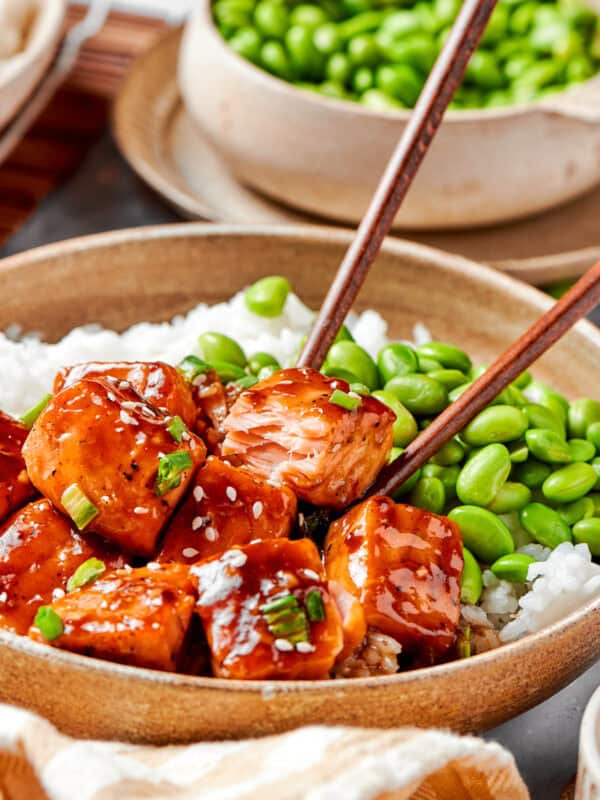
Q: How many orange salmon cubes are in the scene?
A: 9